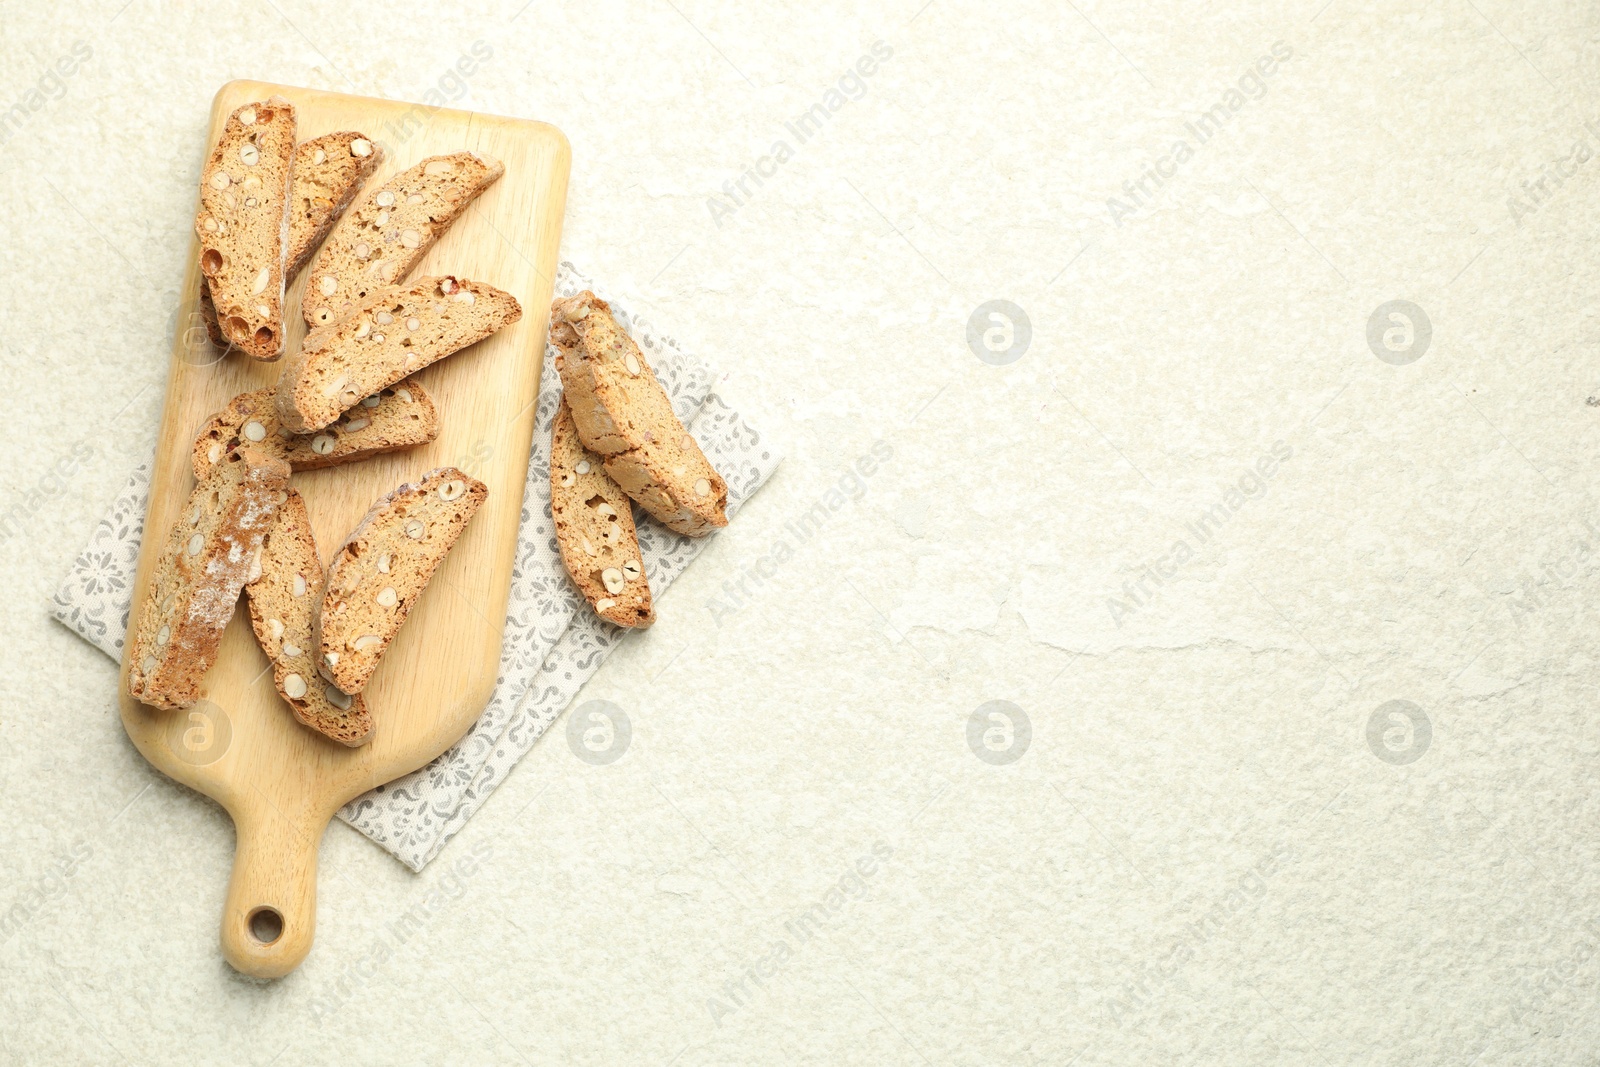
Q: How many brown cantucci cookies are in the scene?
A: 10